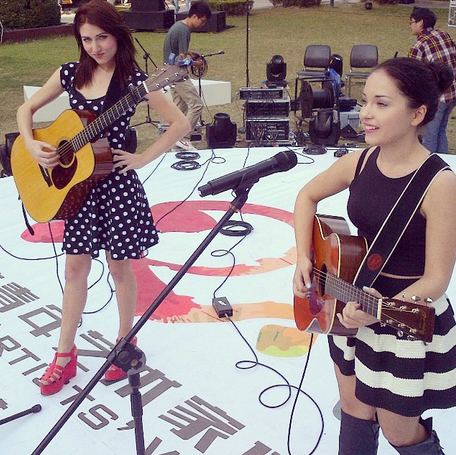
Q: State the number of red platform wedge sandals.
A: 2